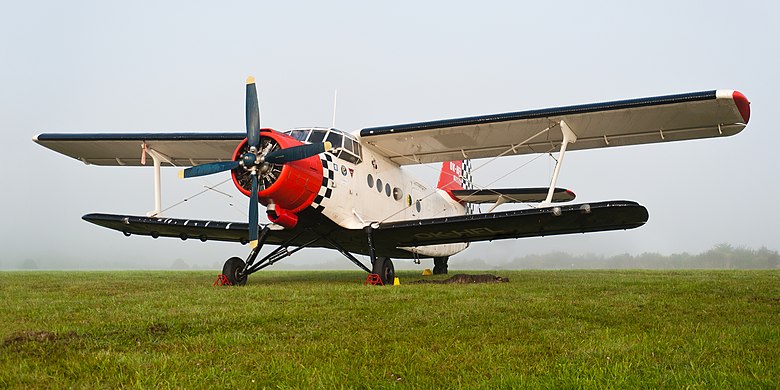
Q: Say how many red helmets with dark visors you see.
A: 0